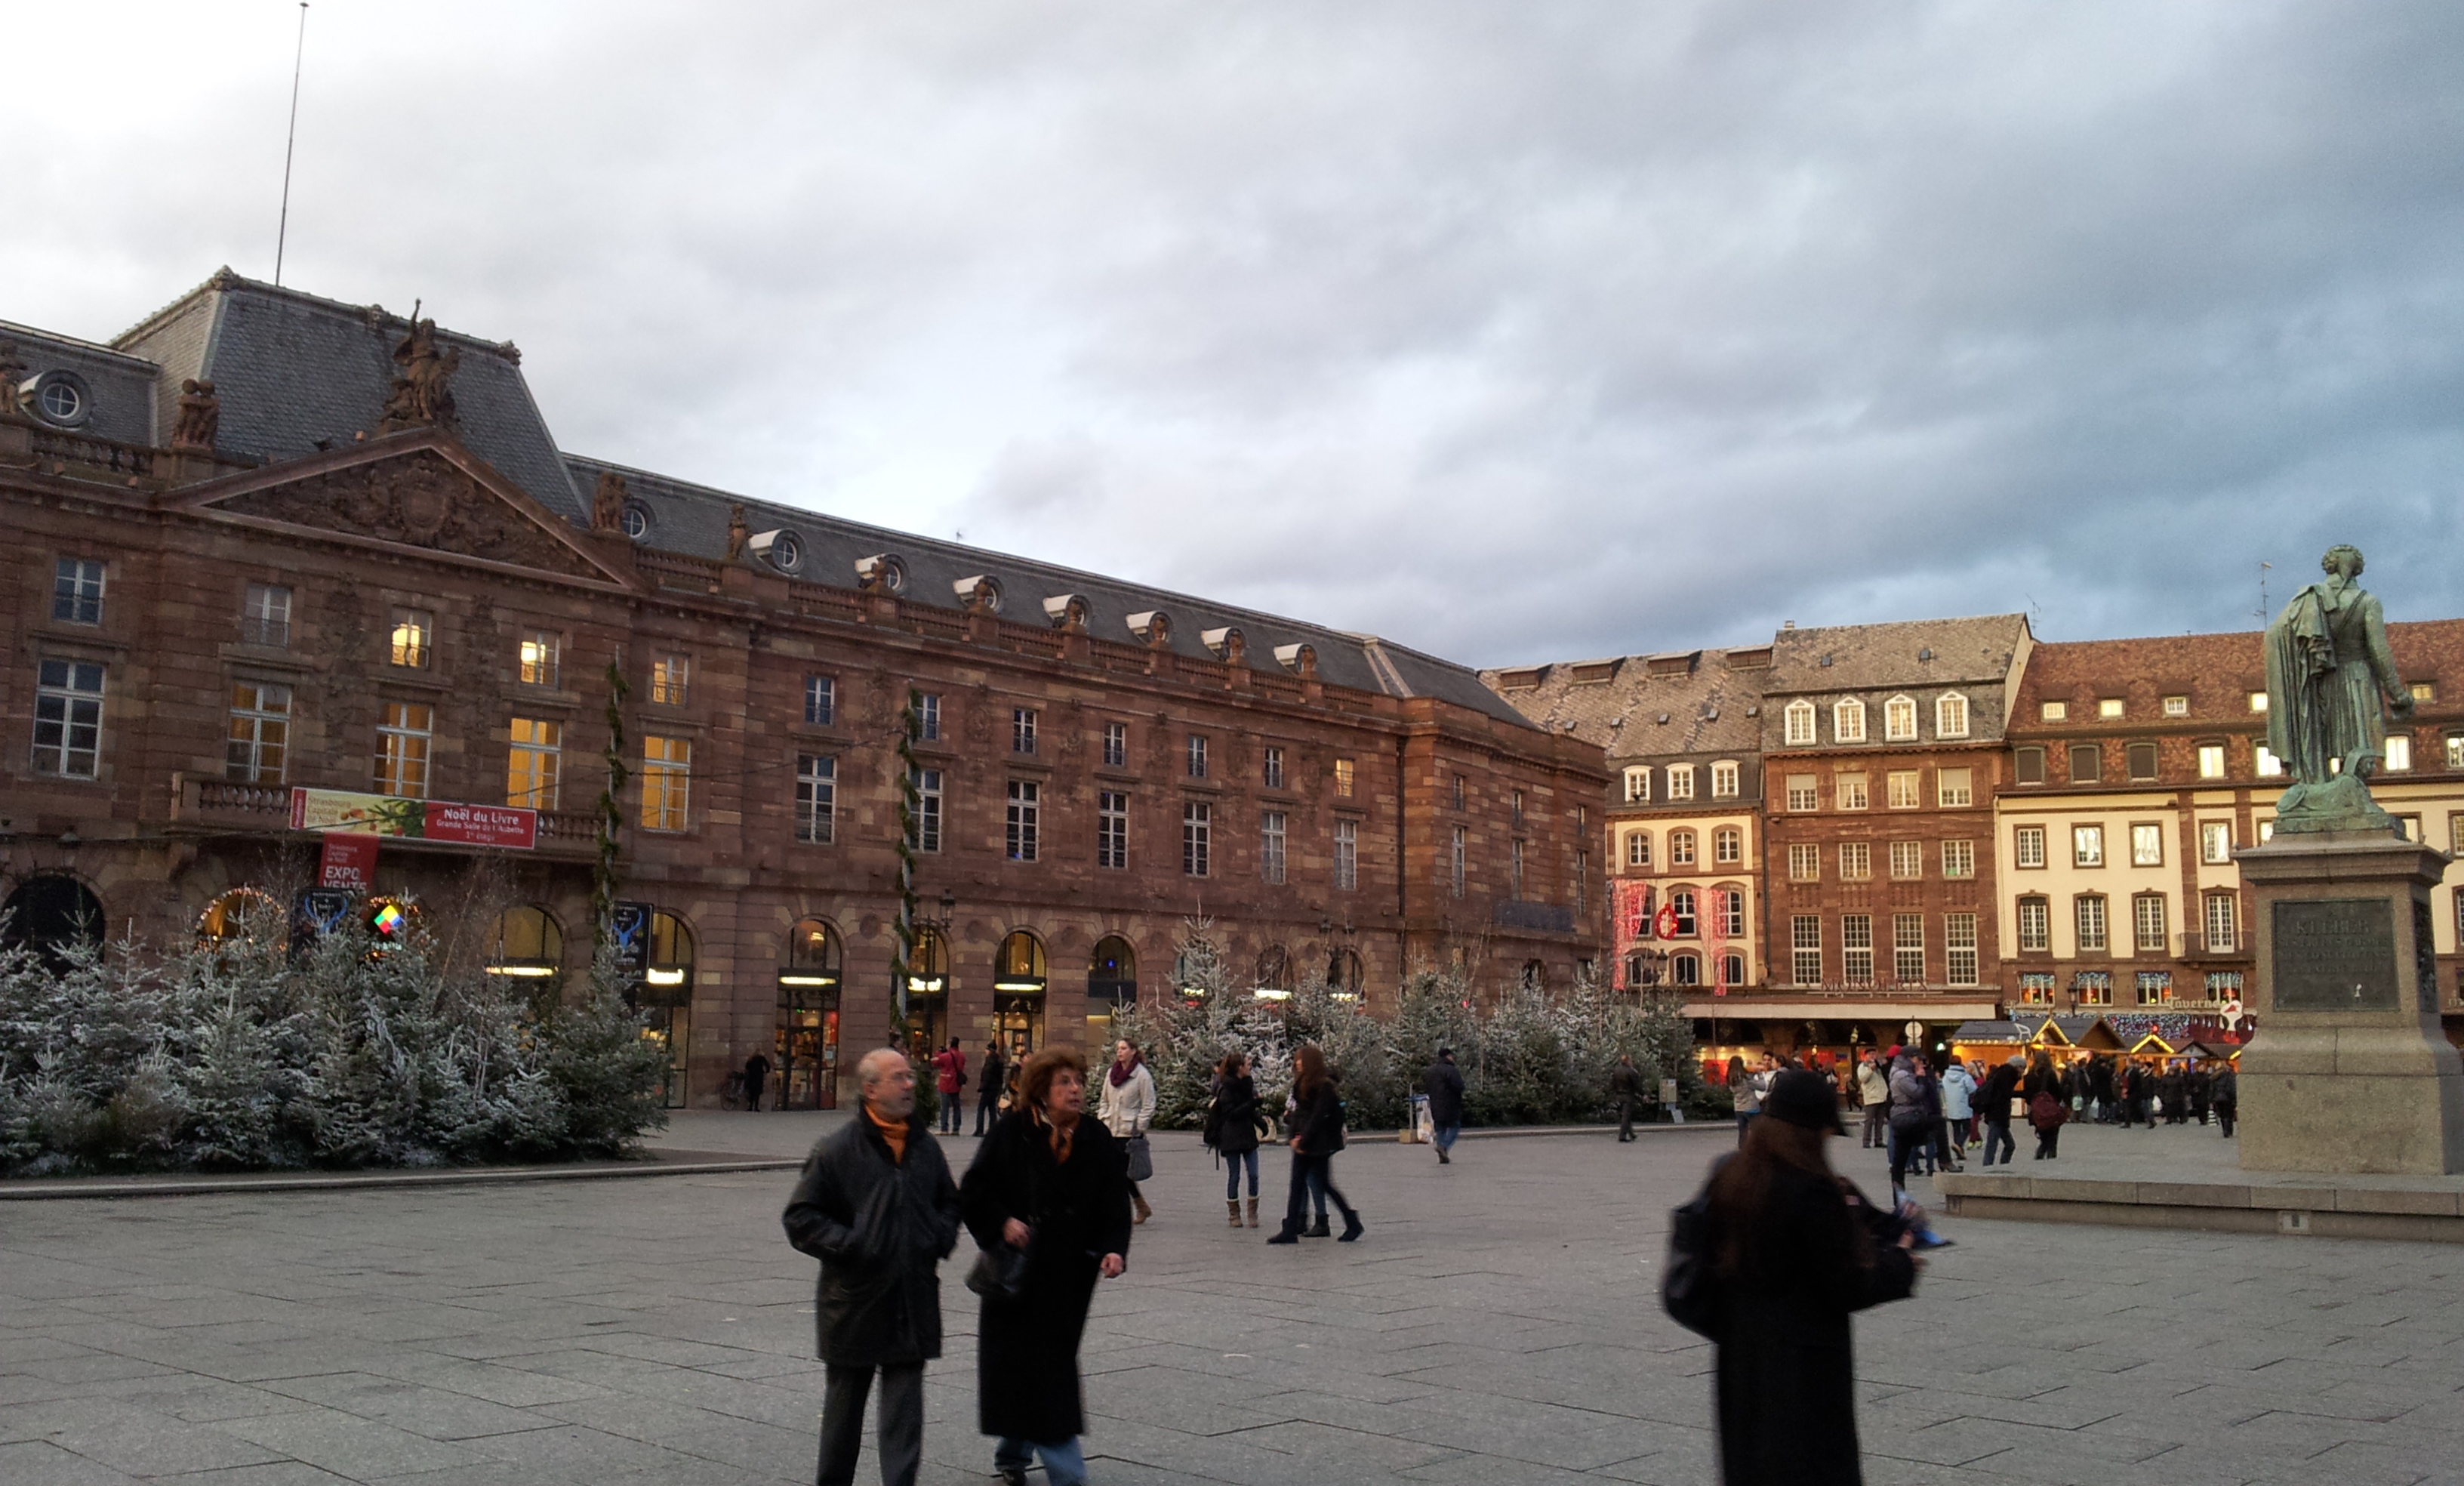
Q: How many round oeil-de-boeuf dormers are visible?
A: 9